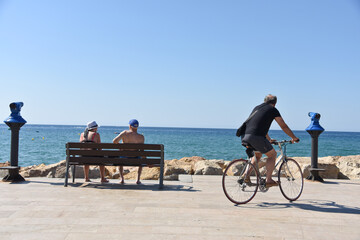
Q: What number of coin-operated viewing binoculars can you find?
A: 2